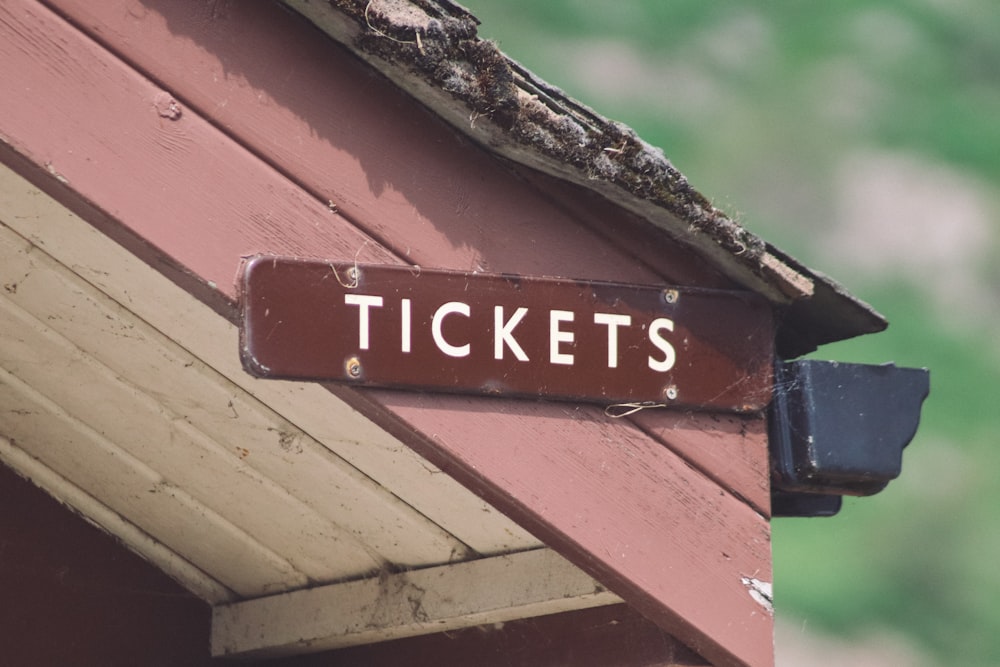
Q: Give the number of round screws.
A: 4